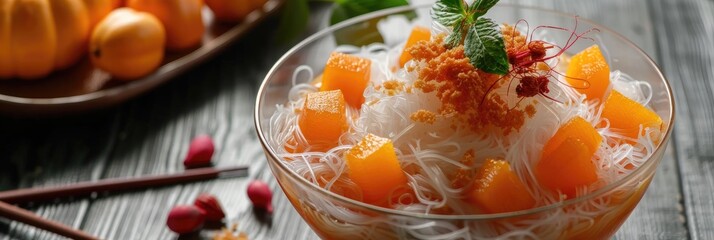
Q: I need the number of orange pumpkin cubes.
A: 8